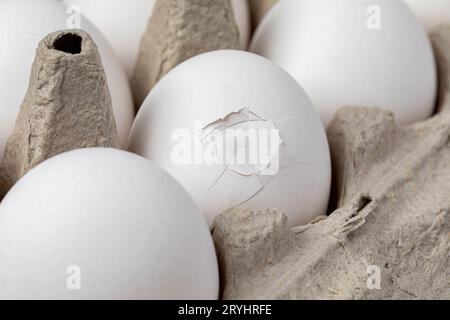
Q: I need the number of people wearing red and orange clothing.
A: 0